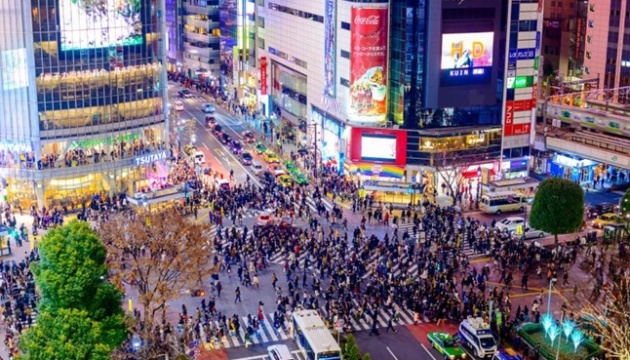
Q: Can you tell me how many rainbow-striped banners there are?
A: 1